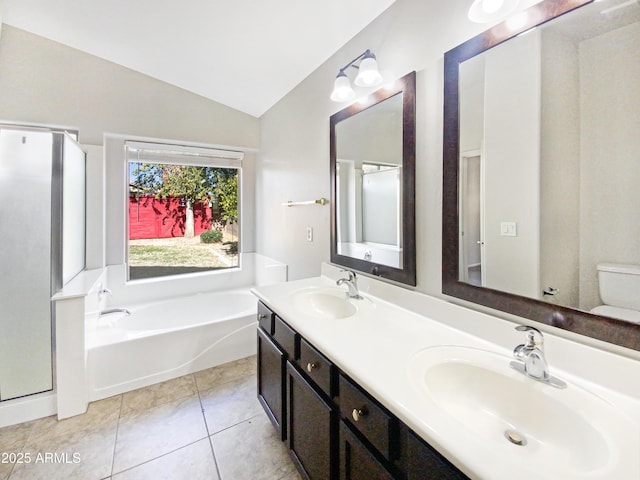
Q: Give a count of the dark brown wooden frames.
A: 2